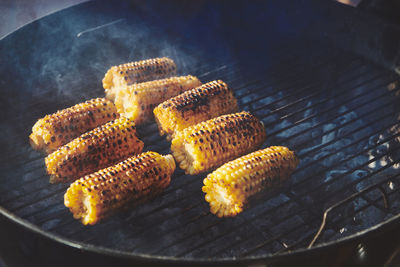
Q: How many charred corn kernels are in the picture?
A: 8